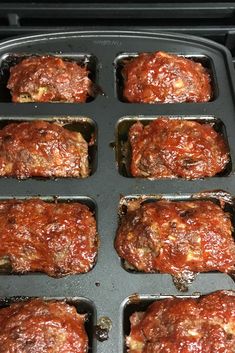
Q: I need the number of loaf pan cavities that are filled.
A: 8